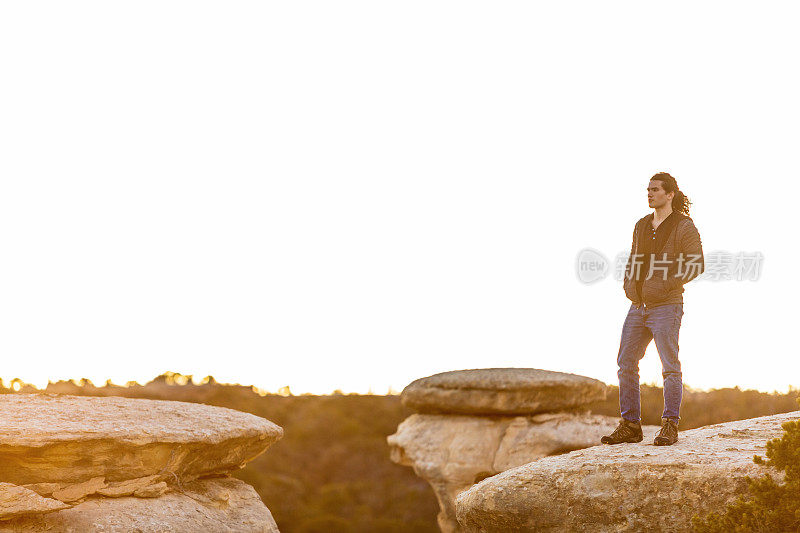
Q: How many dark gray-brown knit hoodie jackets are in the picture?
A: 1